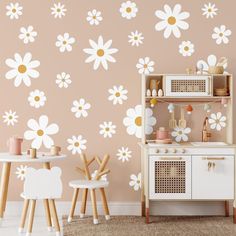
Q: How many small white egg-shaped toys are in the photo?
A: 3